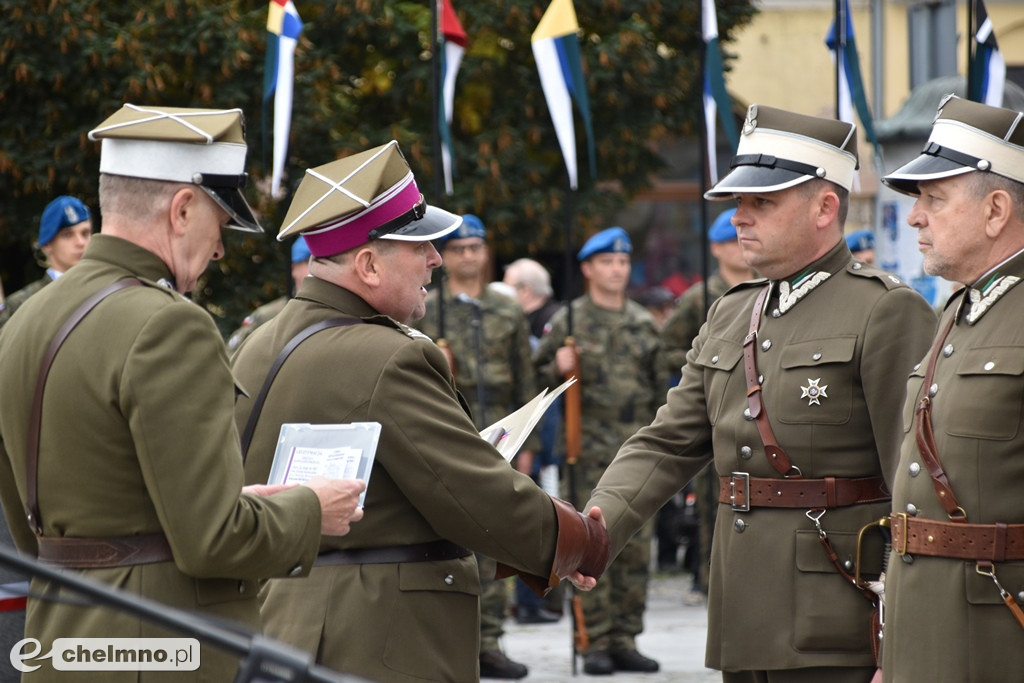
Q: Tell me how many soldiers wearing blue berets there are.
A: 6